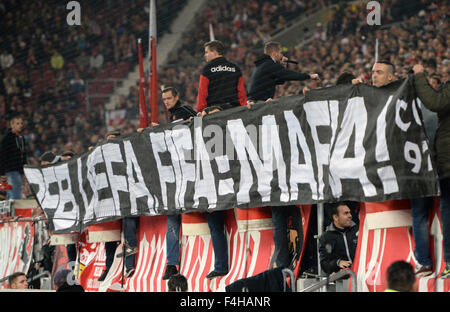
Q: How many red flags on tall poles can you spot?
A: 2